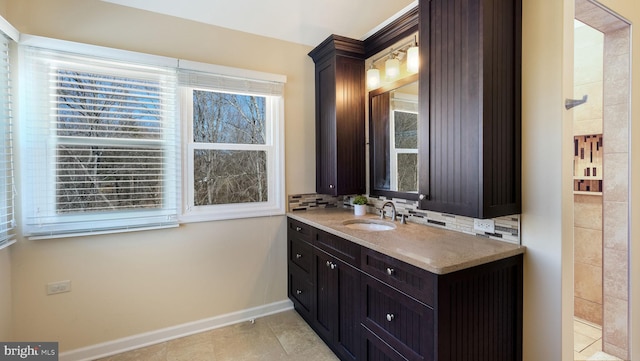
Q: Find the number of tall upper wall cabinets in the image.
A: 2